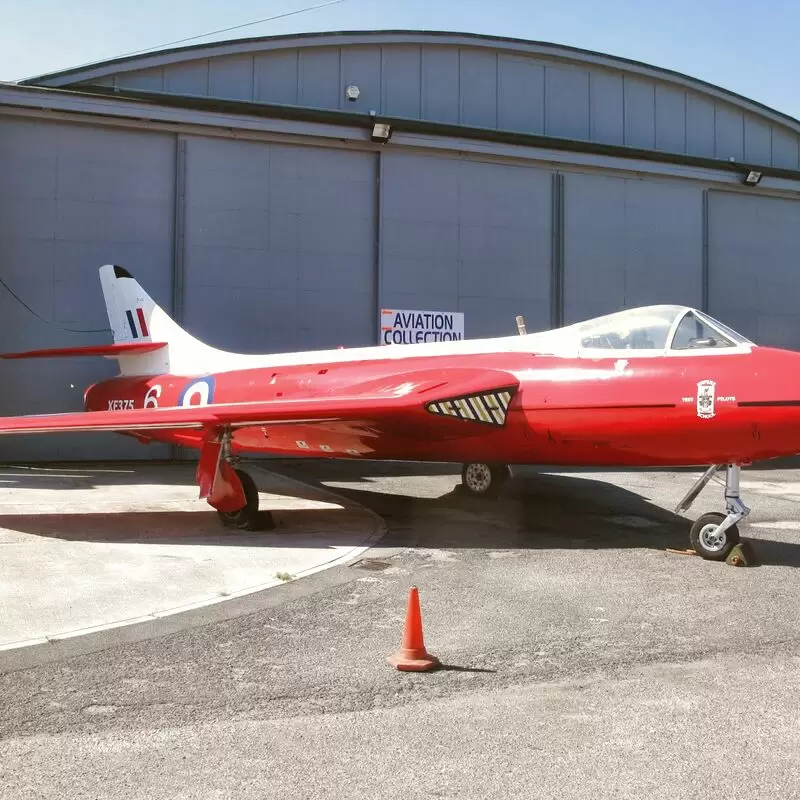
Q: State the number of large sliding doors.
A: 5